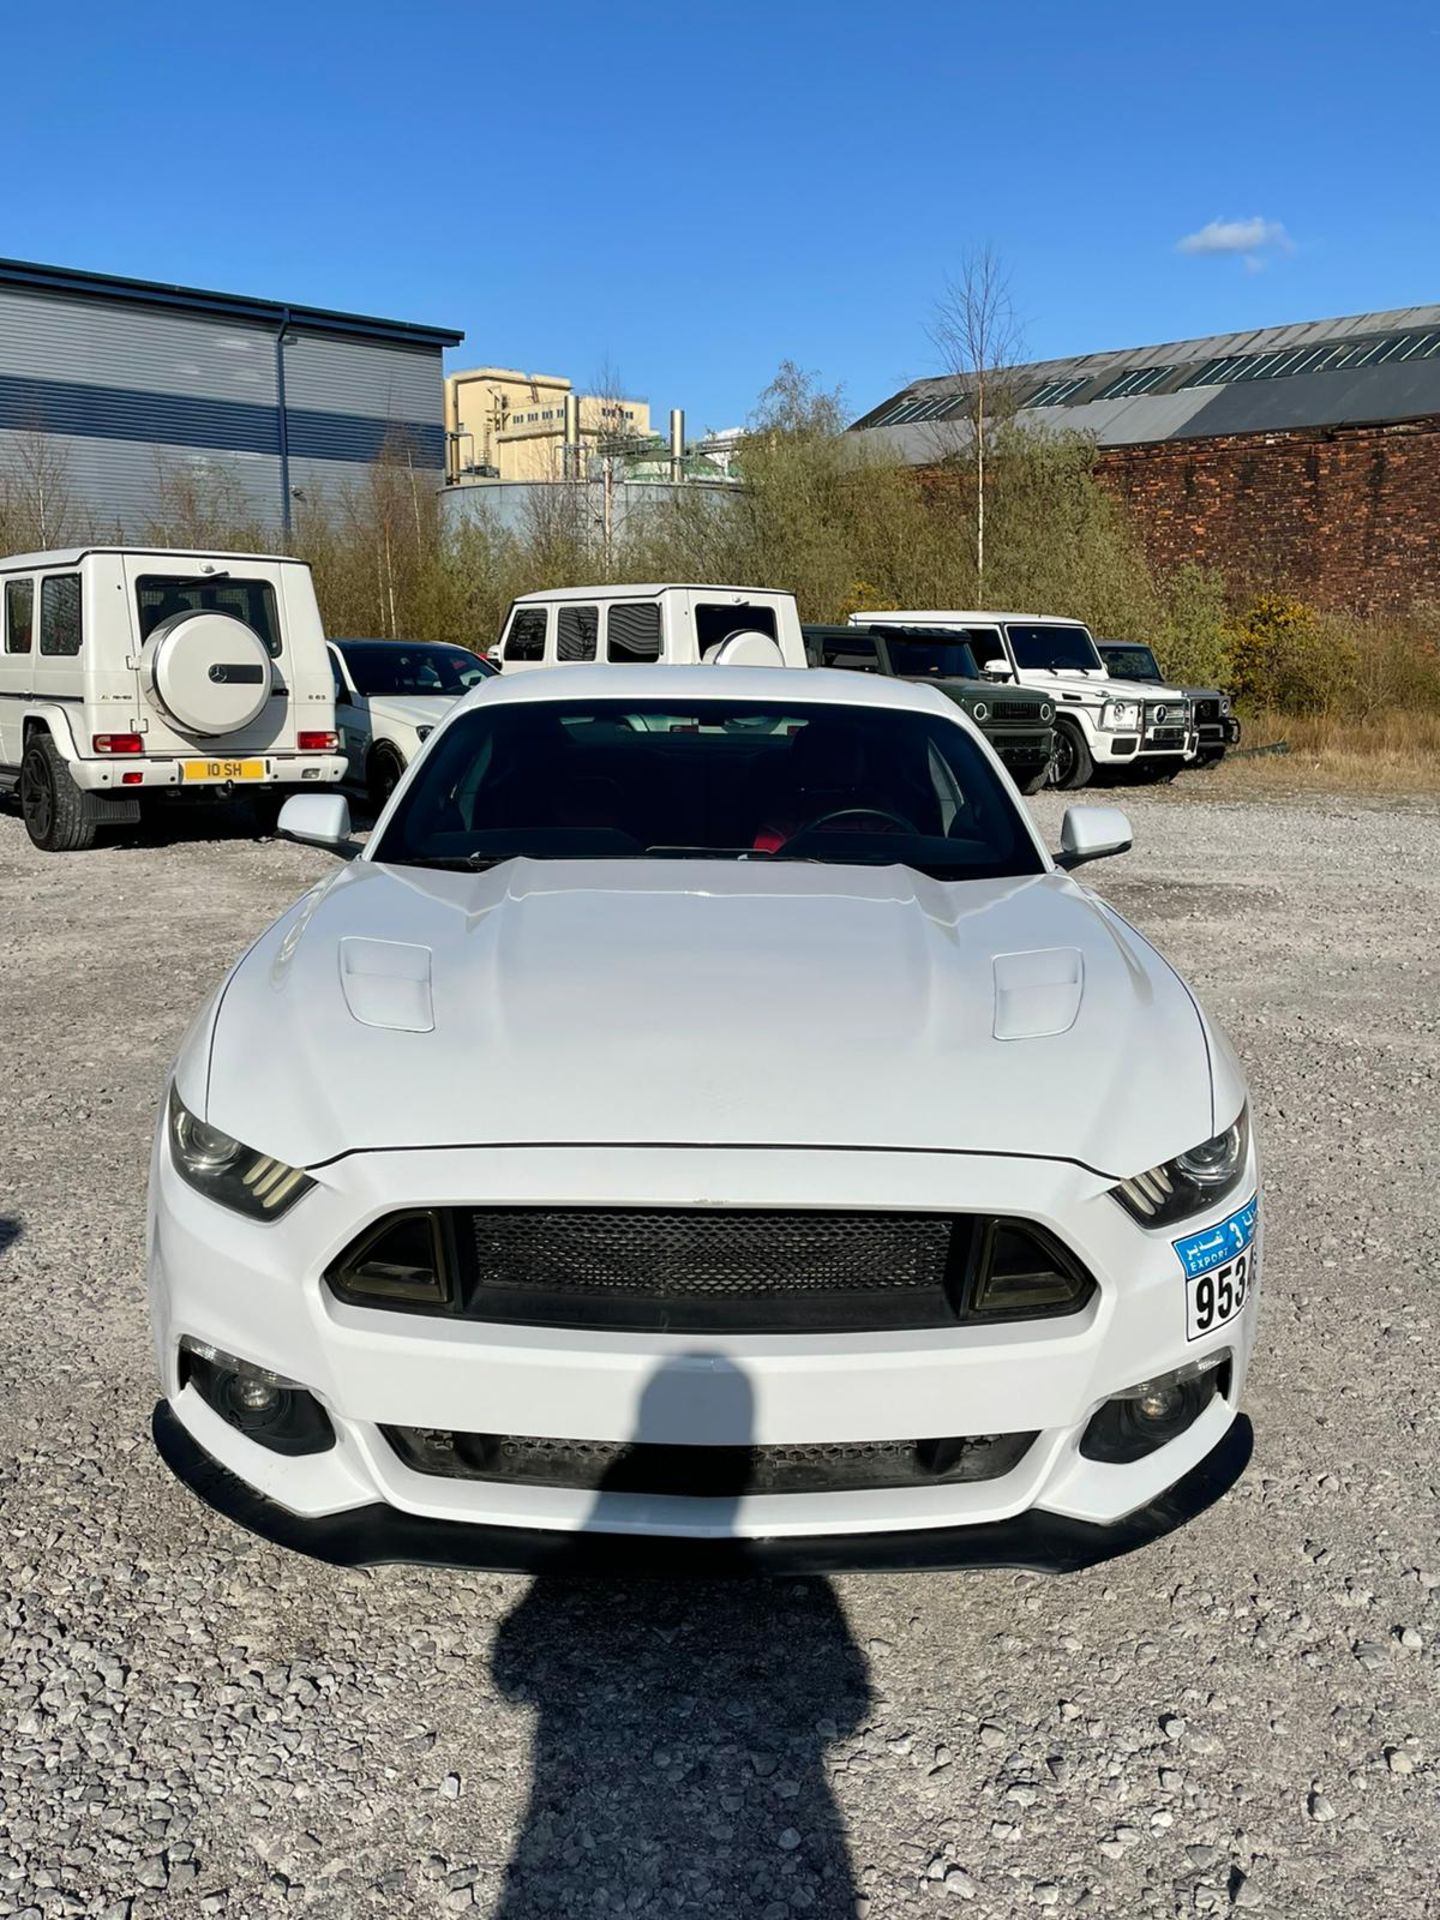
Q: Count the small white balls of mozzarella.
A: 0